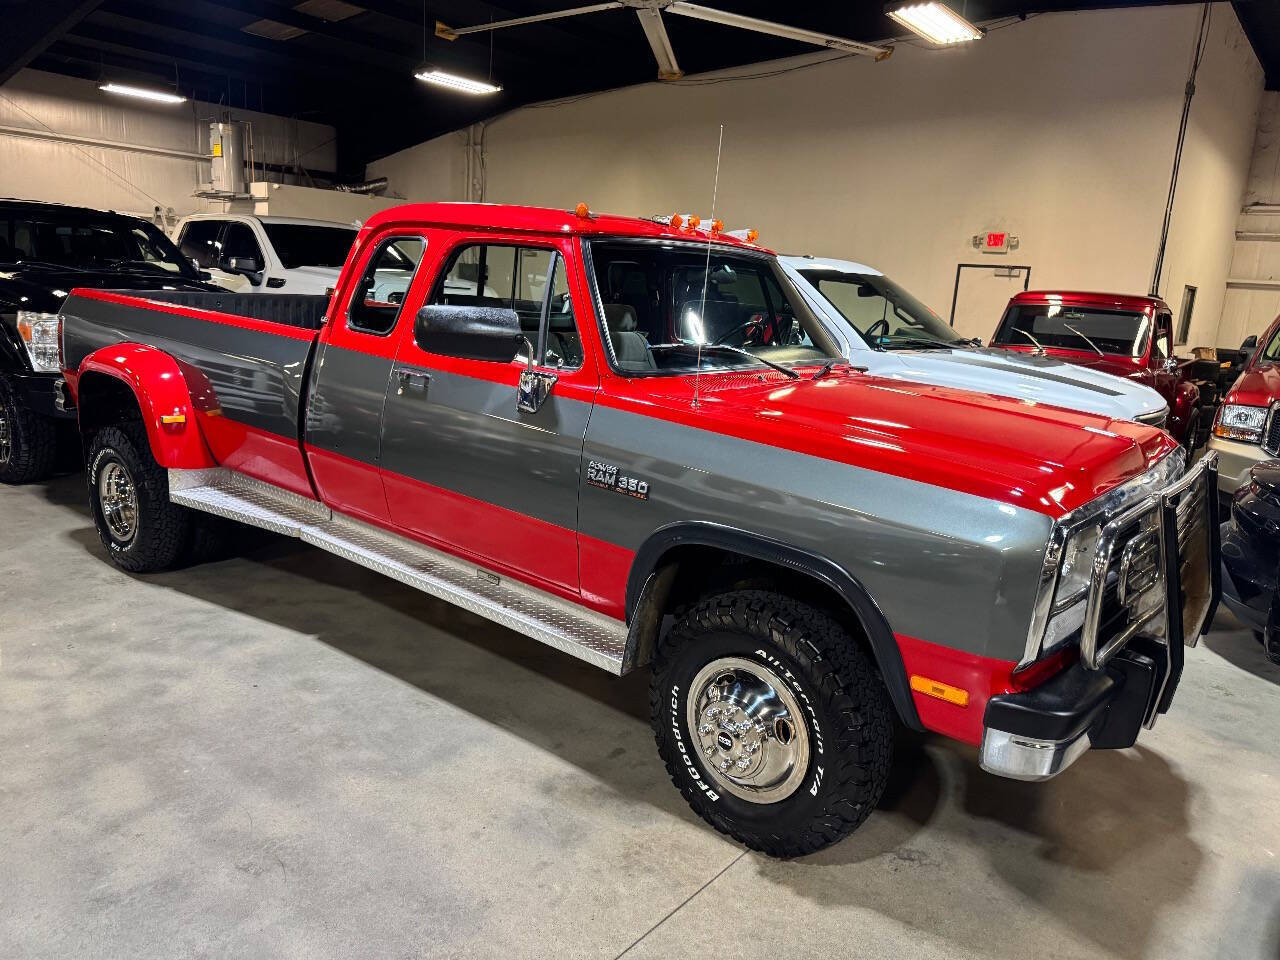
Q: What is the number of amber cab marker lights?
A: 5